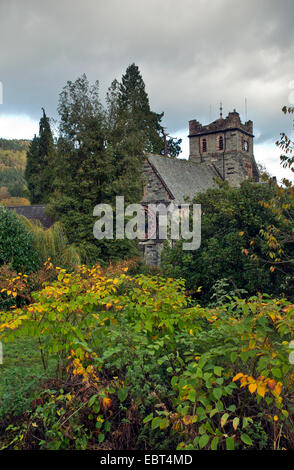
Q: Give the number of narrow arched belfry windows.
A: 2